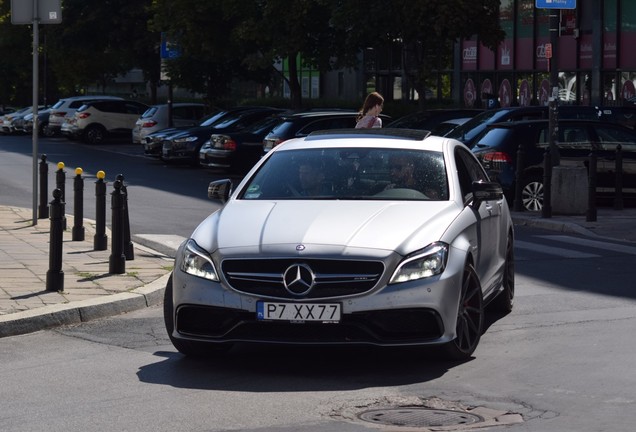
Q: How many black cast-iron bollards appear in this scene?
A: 11